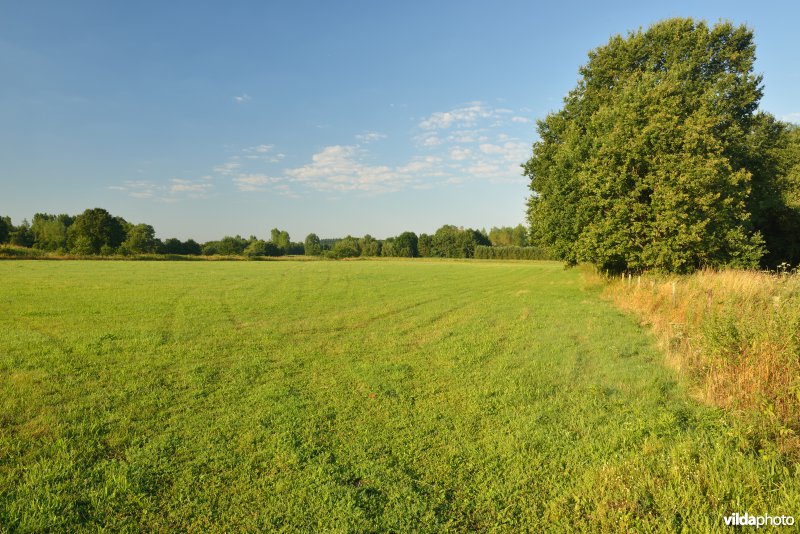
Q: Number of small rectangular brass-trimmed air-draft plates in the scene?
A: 0